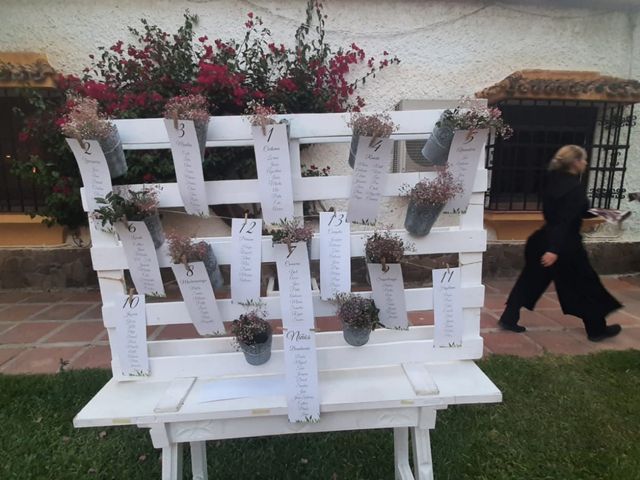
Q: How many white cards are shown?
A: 14